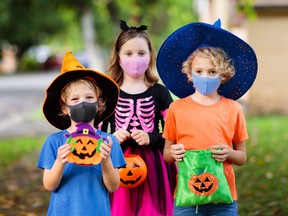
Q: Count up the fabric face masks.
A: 3